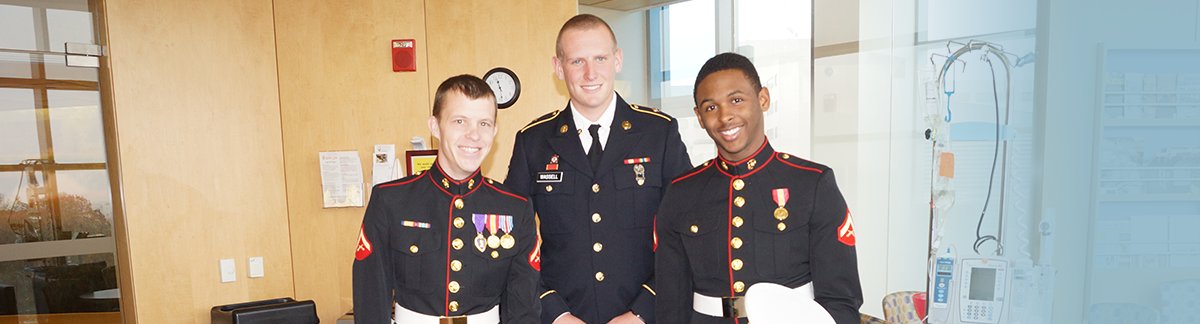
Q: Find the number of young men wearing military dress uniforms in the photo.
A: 3